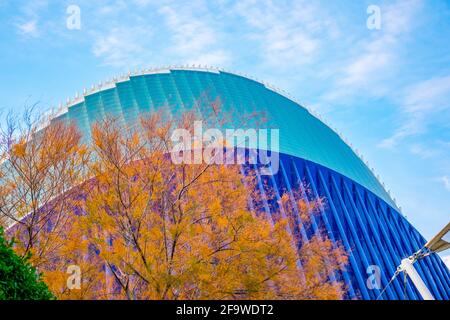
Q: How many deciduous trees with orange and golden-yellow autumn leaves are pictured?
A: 2